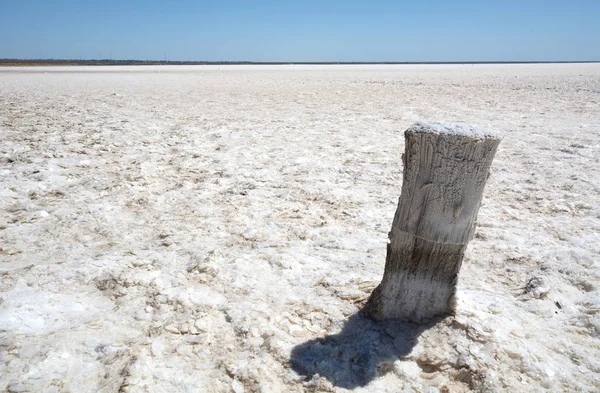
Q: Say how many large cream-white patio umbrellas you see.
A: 0